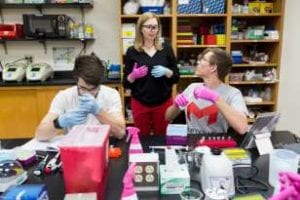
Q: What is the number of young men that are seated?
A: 2